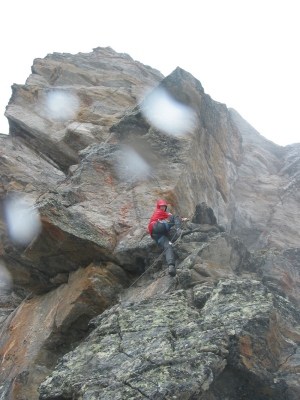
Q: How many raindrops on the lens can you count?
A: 5